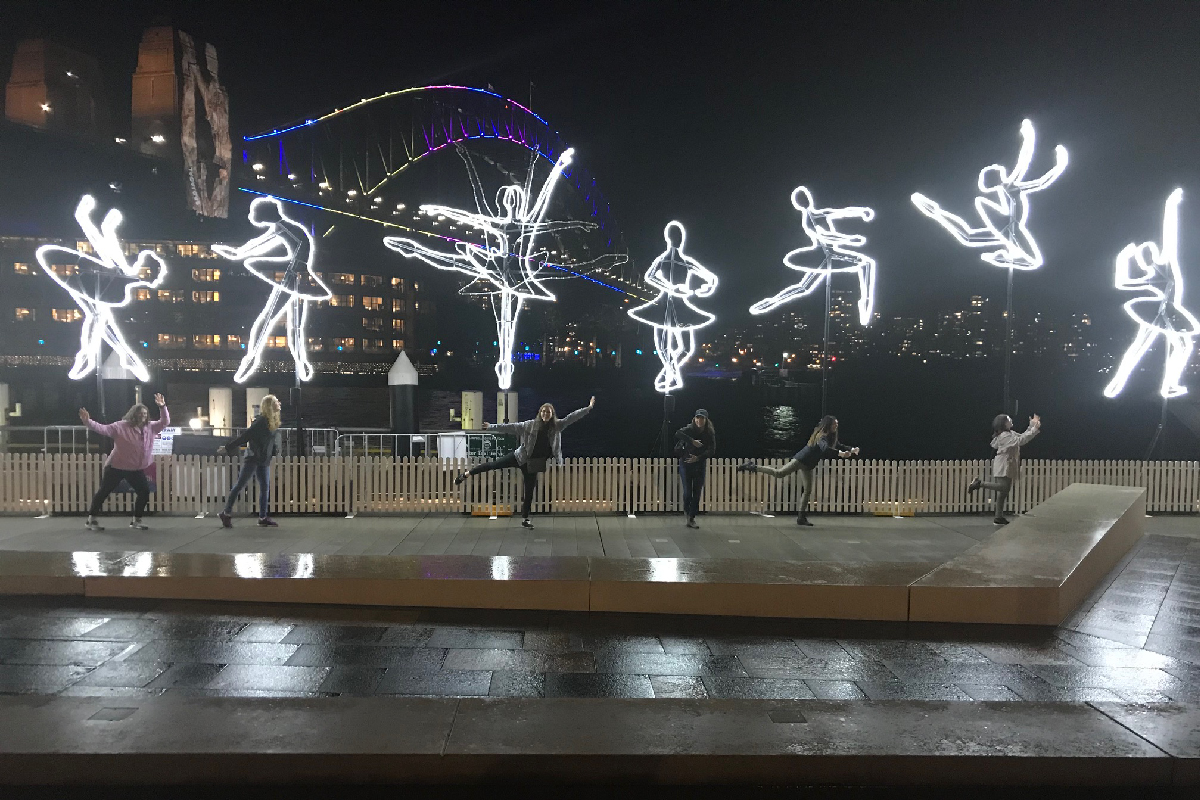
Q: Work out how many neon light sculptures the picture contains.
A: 7